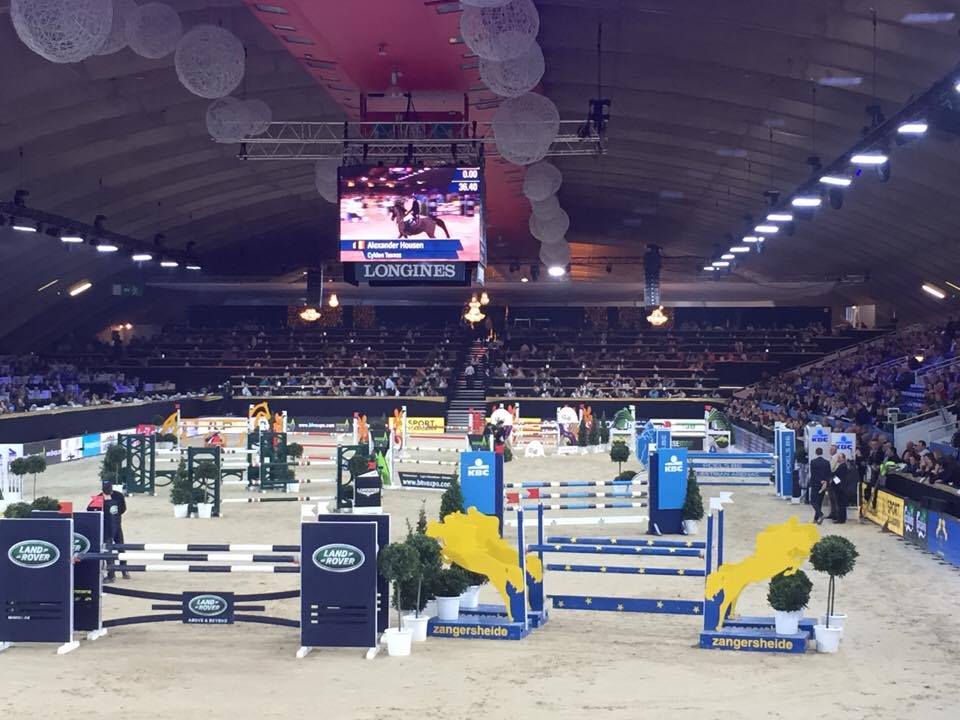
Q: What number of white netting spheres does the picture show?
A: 15